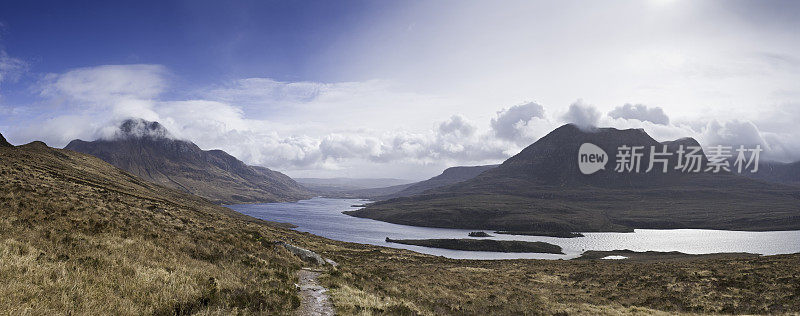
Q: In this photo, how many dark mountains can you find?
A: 2